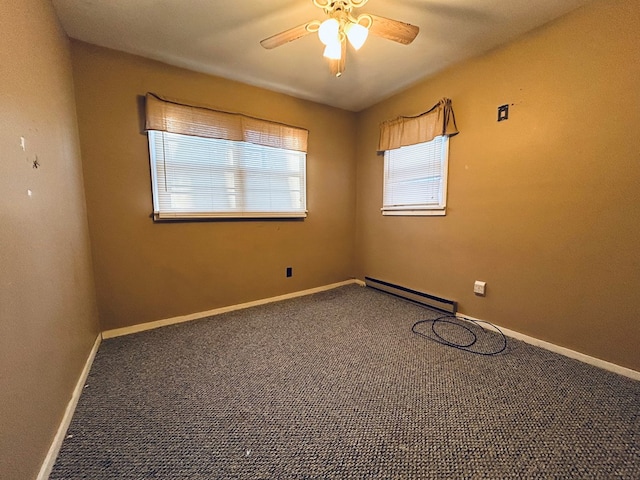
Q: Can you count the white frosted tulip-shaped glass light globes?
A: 3